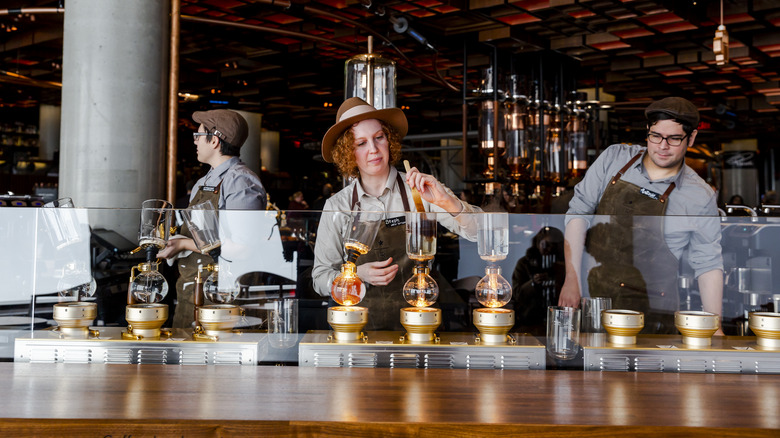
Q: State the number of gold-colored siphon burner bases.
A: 9